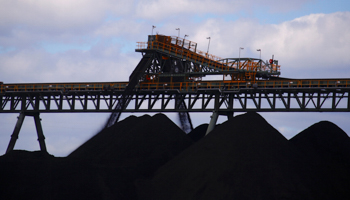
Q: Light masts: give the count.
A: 6